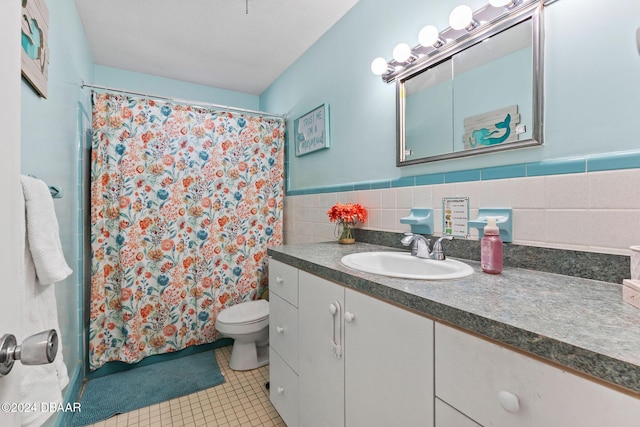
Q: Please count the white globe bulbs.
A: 5